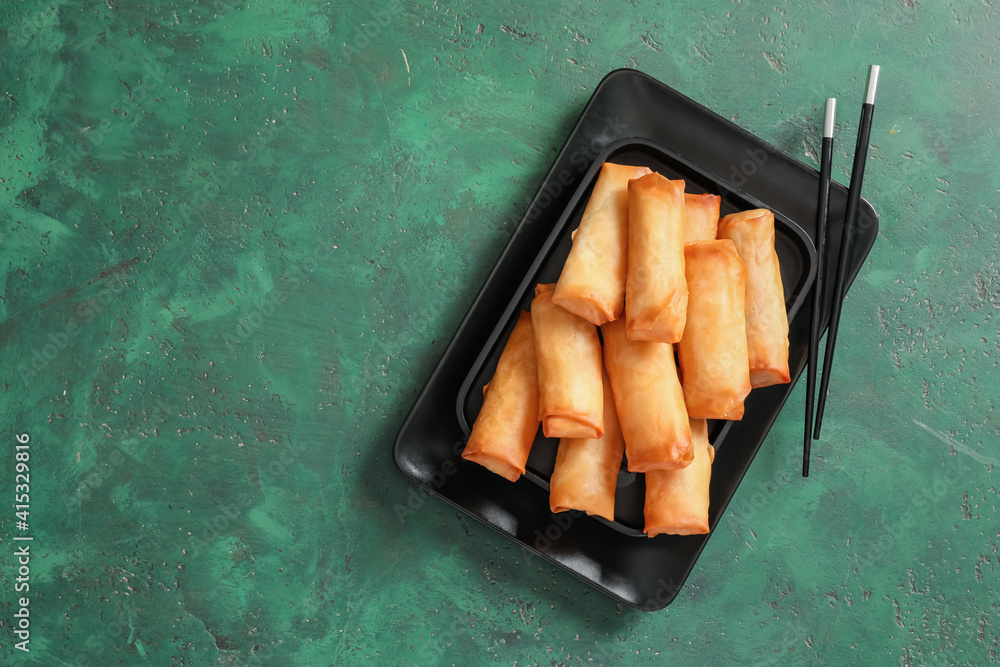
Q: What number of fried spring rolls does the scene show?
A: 10